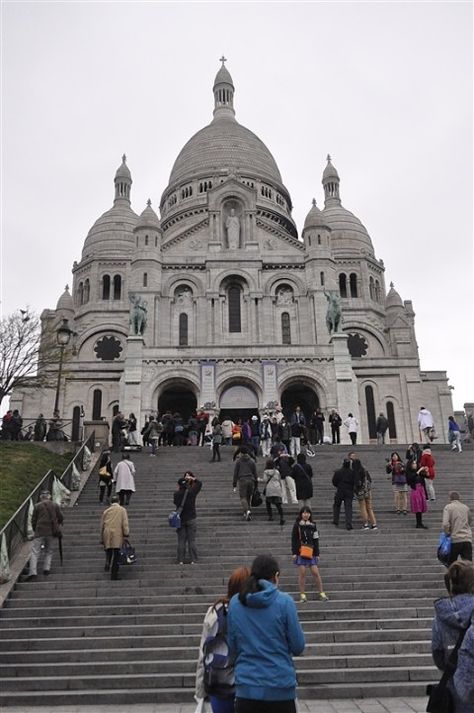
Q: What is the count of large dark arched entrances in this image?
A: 3